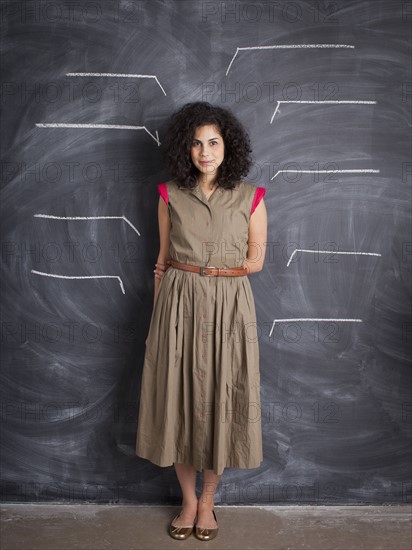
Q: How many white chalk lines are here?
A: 9